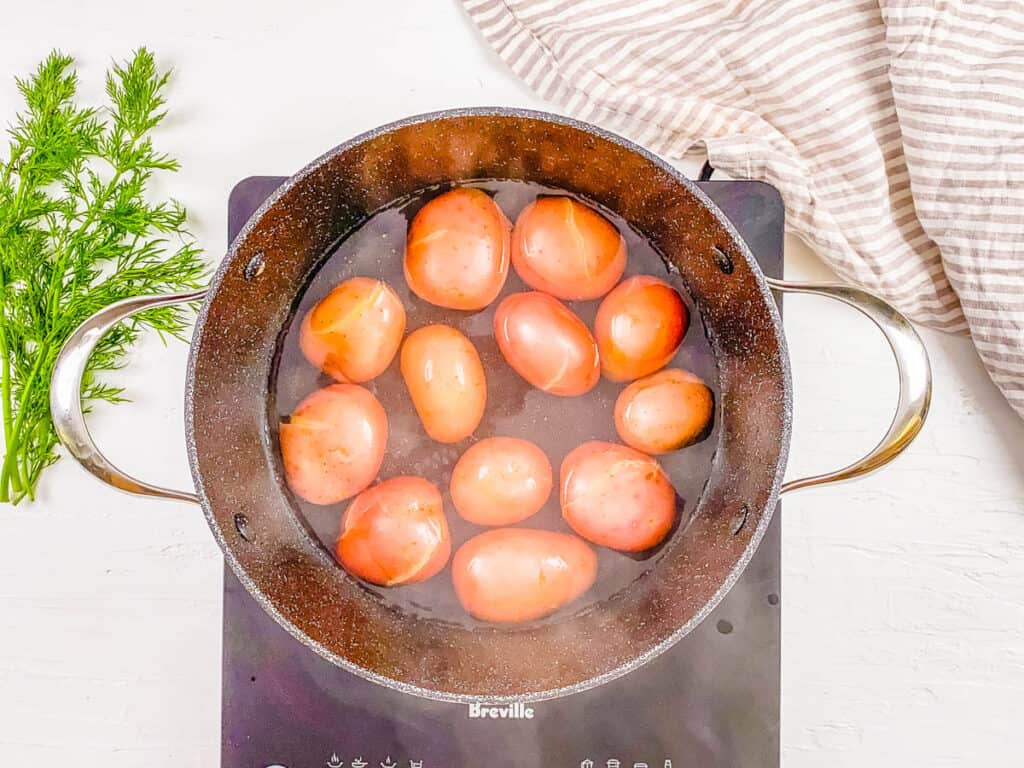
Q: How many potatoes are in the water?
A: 12